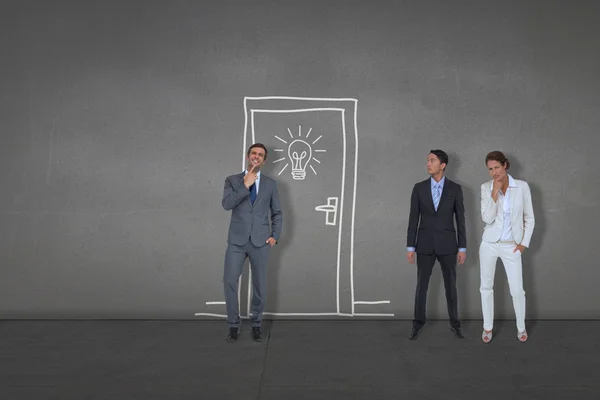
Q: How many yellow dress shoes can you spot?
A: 0